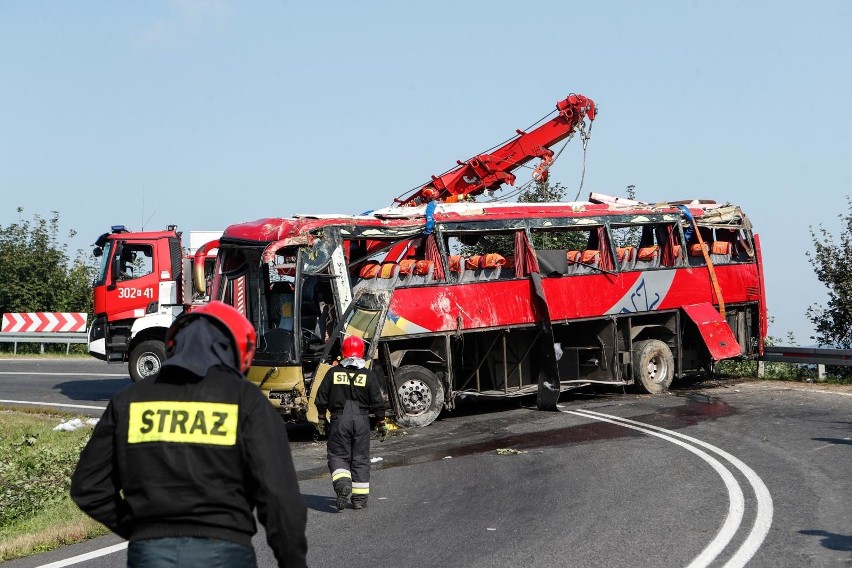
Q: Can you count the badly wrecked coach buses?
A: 1